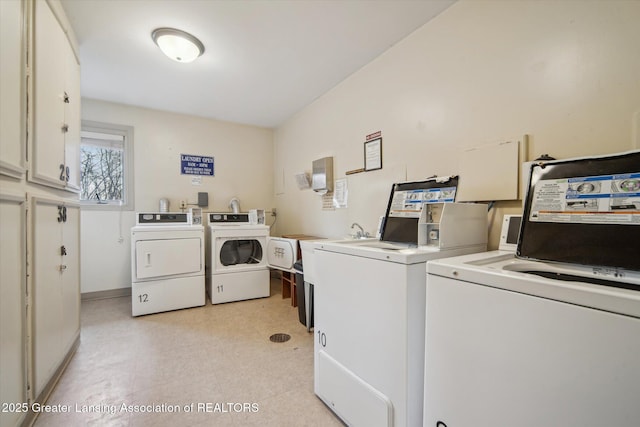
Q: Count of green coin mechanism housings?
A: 0